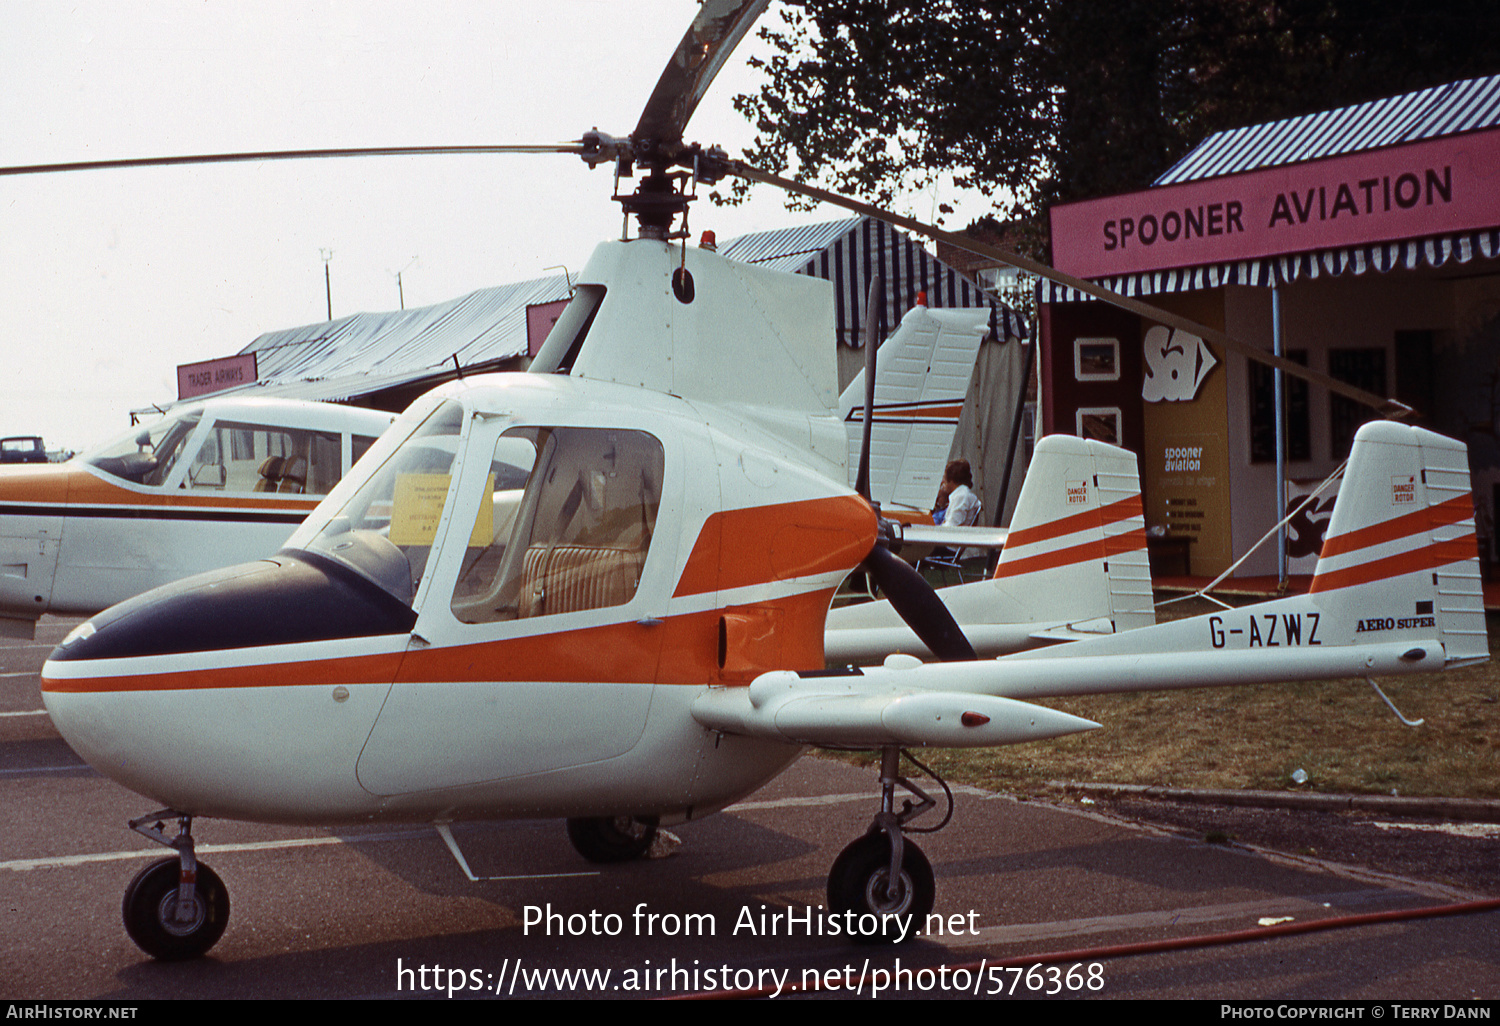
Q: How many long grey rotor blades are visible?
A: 3